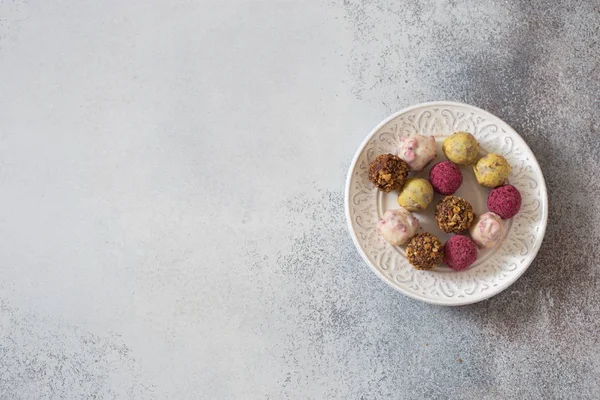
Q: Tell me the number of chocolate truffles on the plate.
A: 12